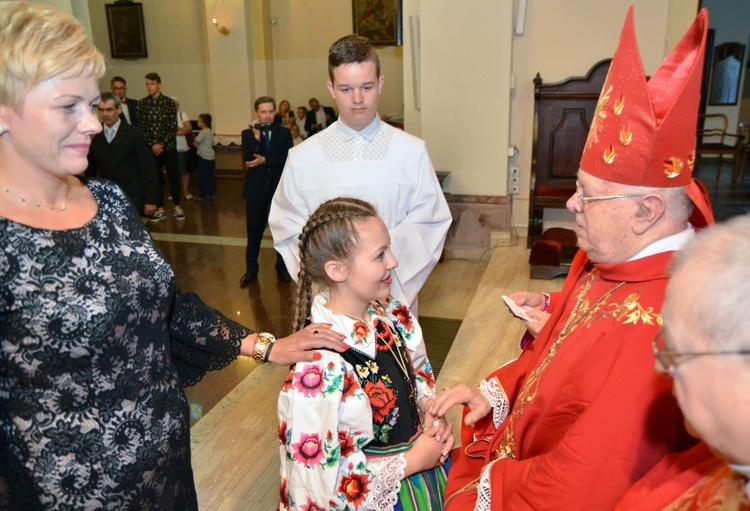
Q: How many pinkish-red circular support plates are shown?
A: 0